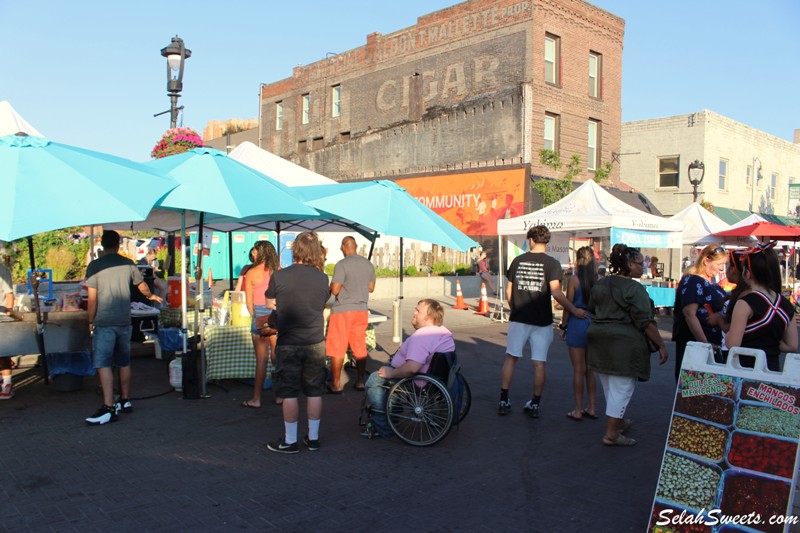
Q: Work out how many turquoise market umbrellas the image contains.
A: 3